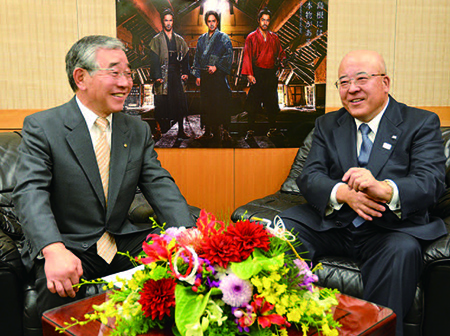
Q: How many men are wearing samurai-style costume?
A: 3